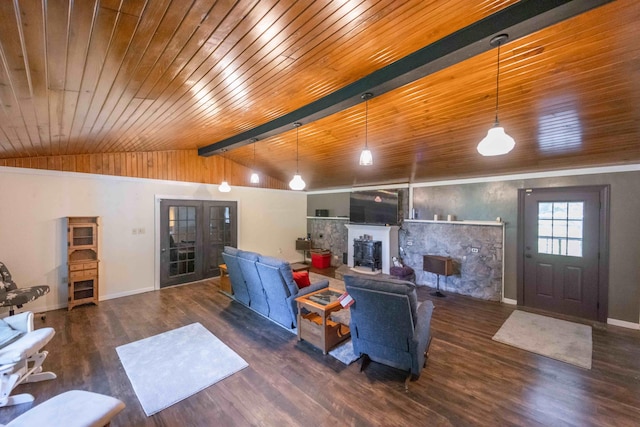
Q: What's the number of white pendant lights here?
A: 5